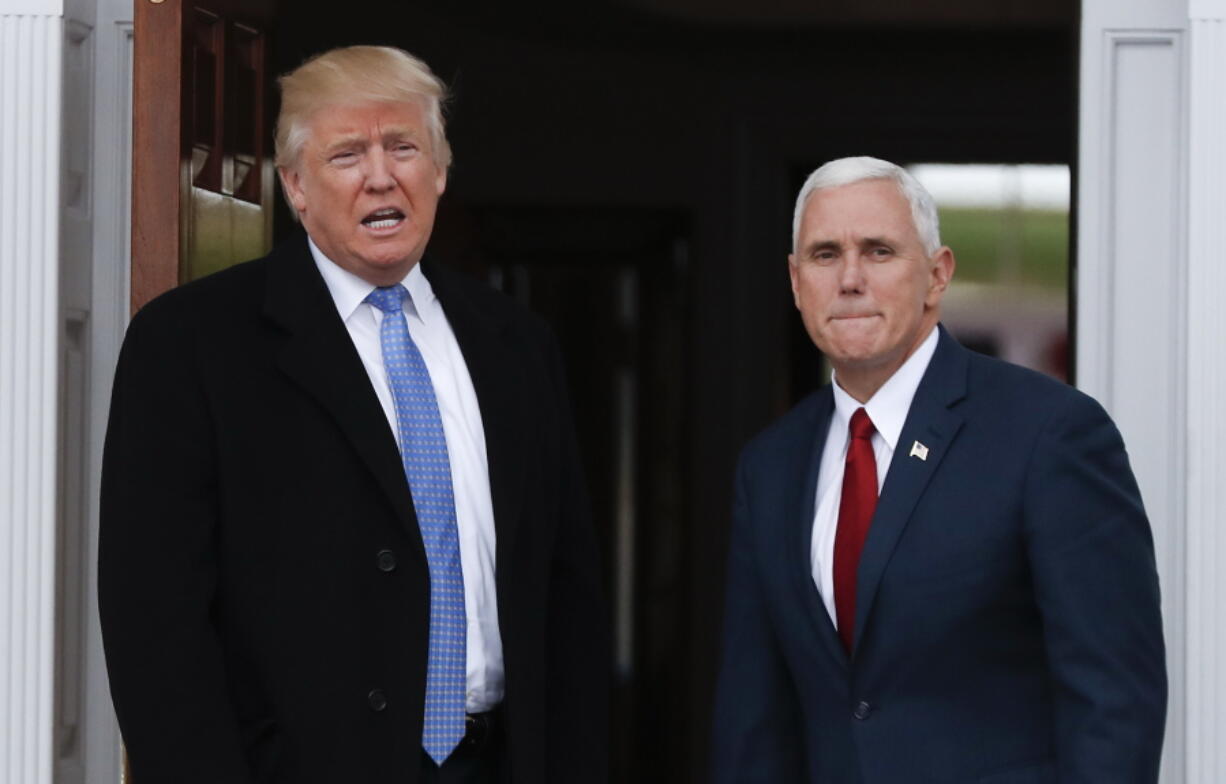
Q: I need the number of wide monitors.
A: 0